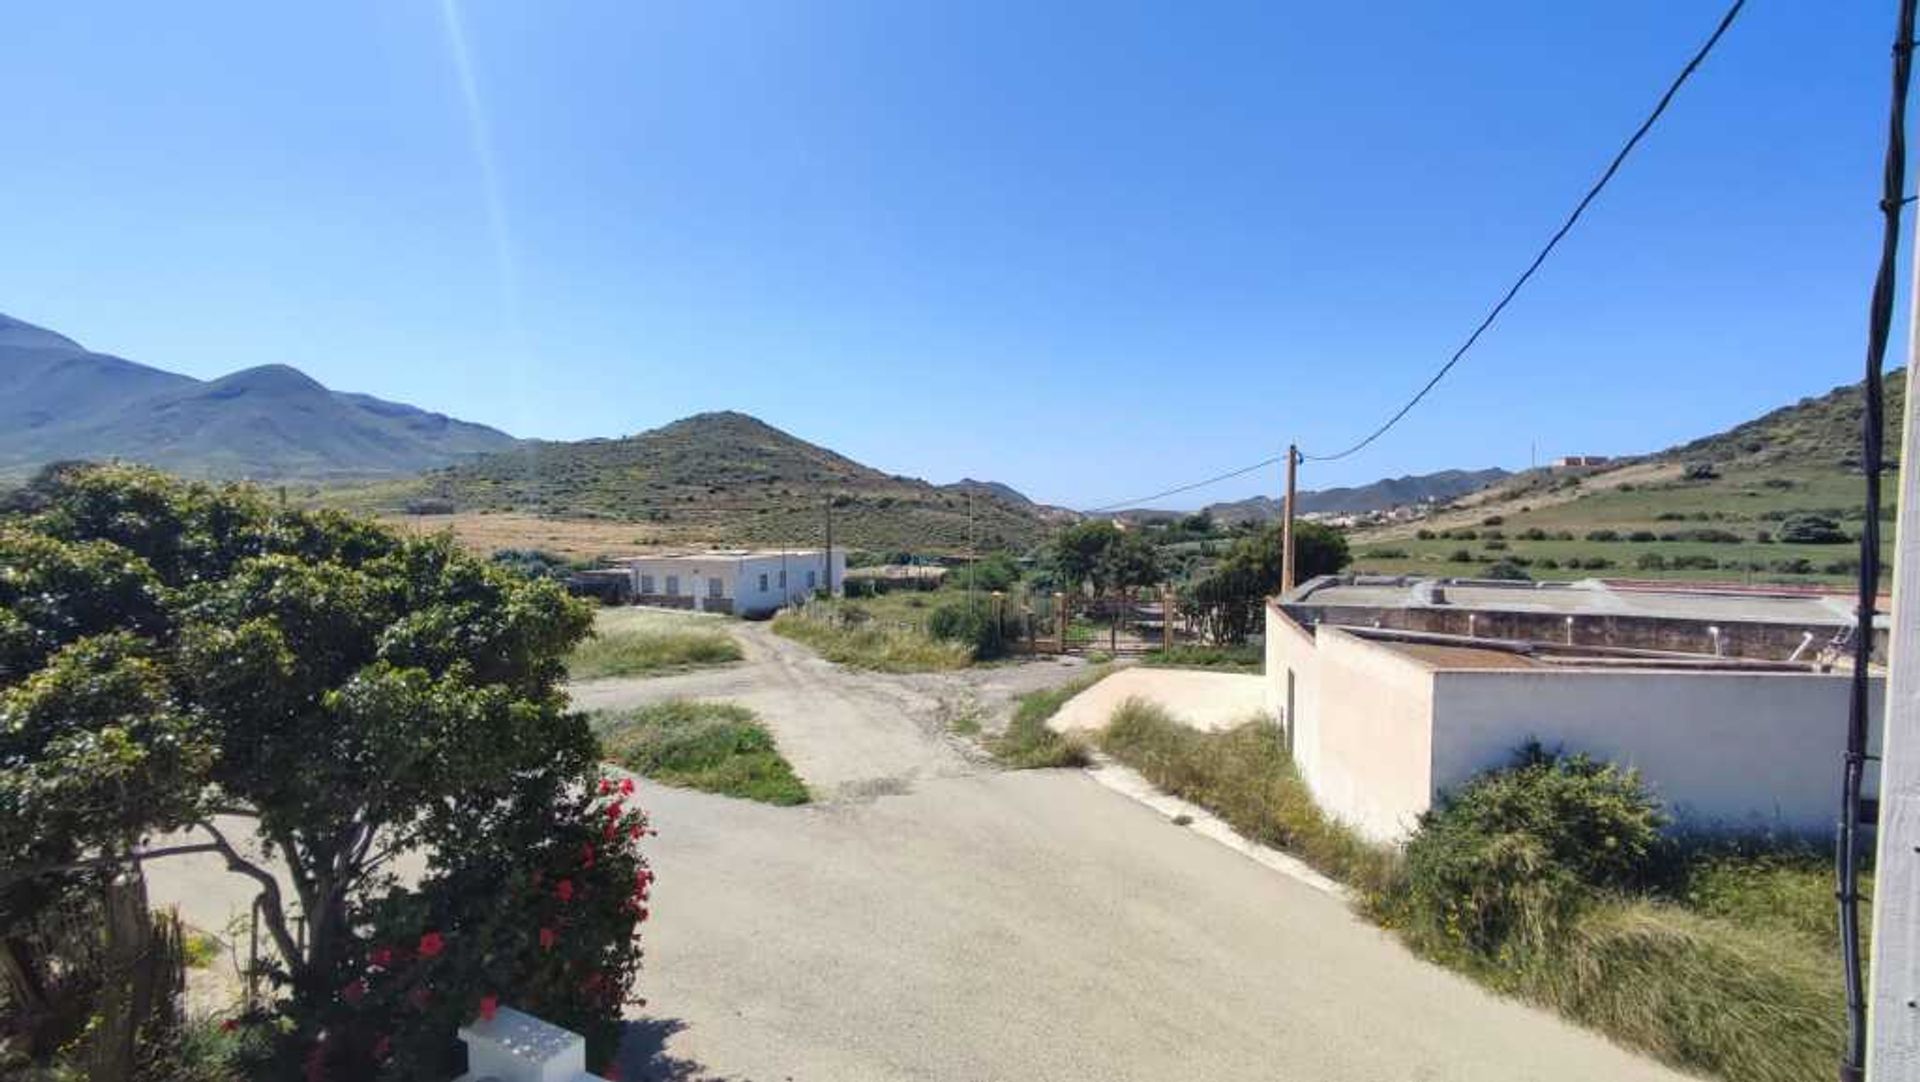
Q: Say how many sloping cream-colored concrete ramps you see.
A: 1